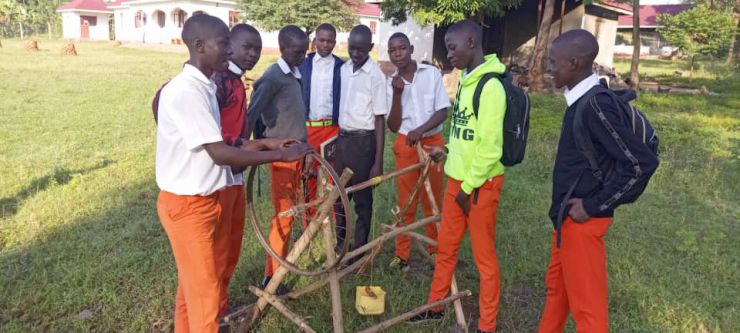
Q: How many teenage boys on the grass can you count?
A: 8